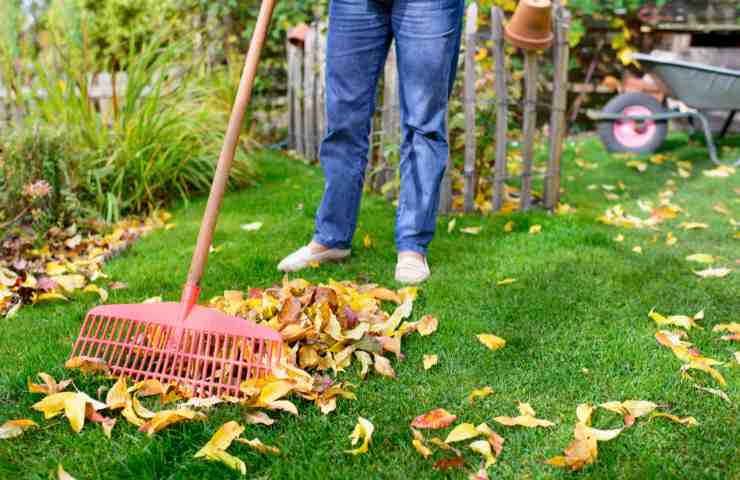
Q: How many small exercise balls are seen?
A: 0